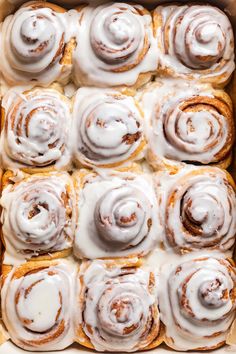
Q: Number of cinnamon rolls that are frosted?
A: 12